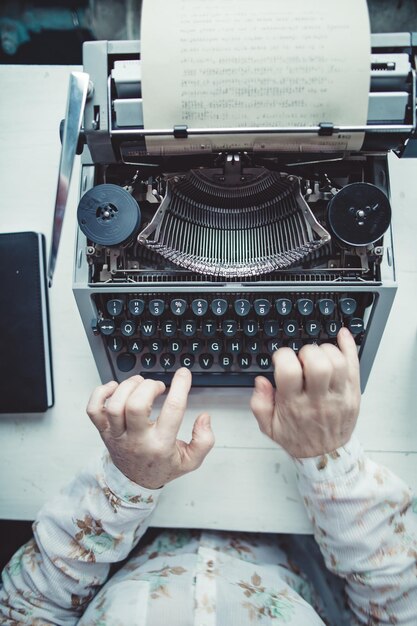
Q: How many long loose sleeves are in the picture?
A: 2